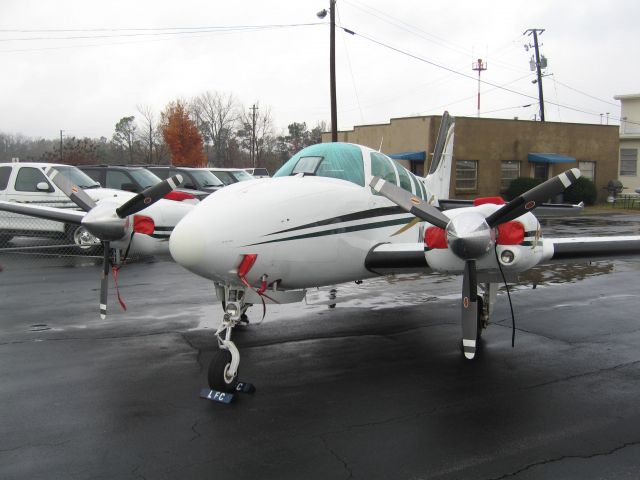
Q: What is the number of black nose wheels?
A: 1